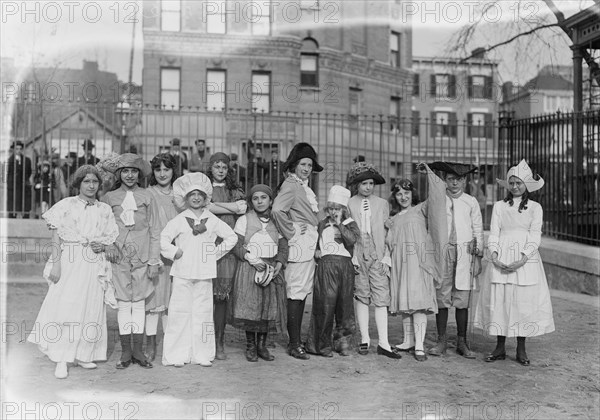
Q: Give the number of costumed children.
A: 12